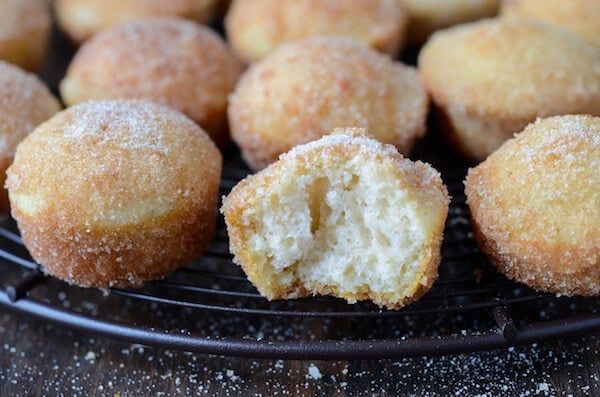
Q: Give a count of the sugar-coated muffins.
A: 12